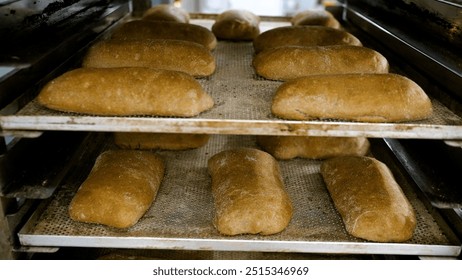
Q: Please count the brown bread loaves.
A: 14